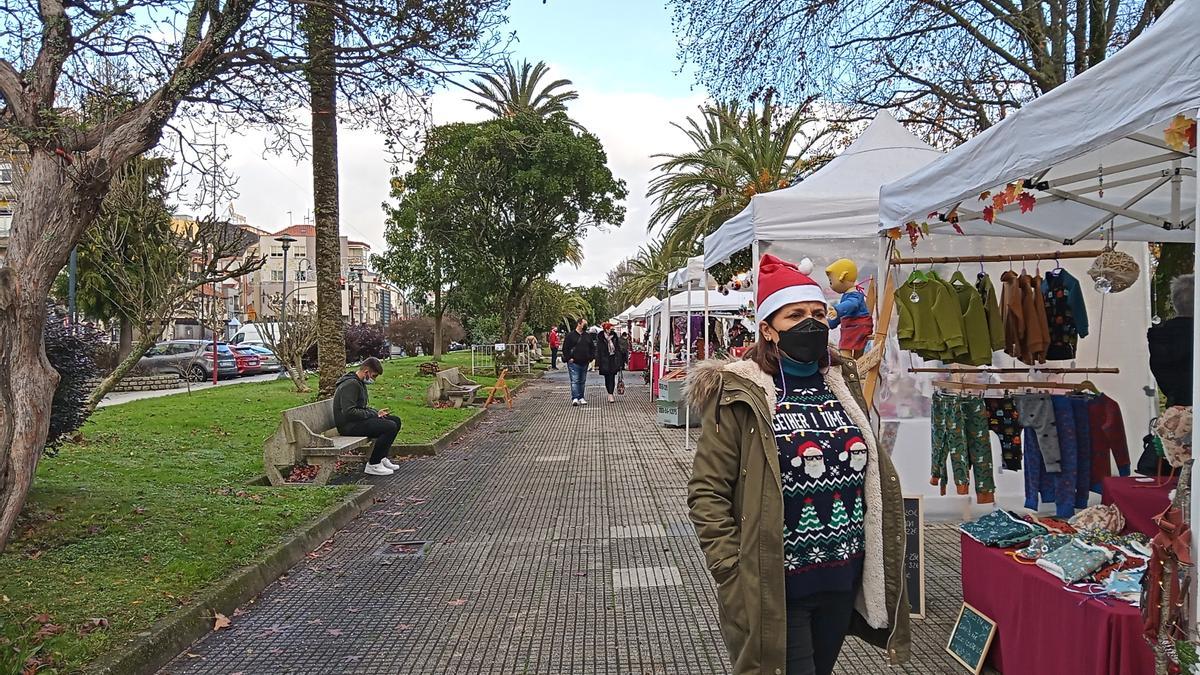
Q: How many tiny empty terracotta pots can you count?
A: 0